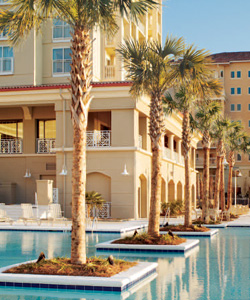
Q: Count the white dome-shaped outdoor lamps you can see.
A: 5